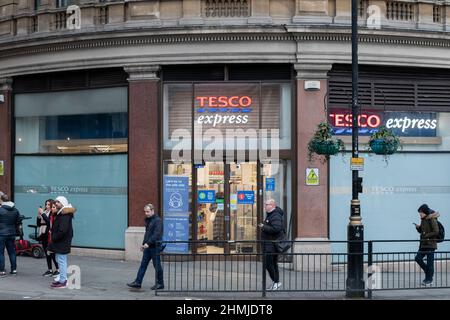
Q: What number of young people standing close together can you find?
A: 3